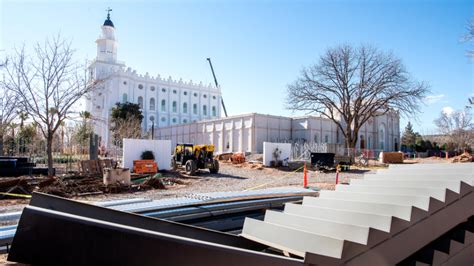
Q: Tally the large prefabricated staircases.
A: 2